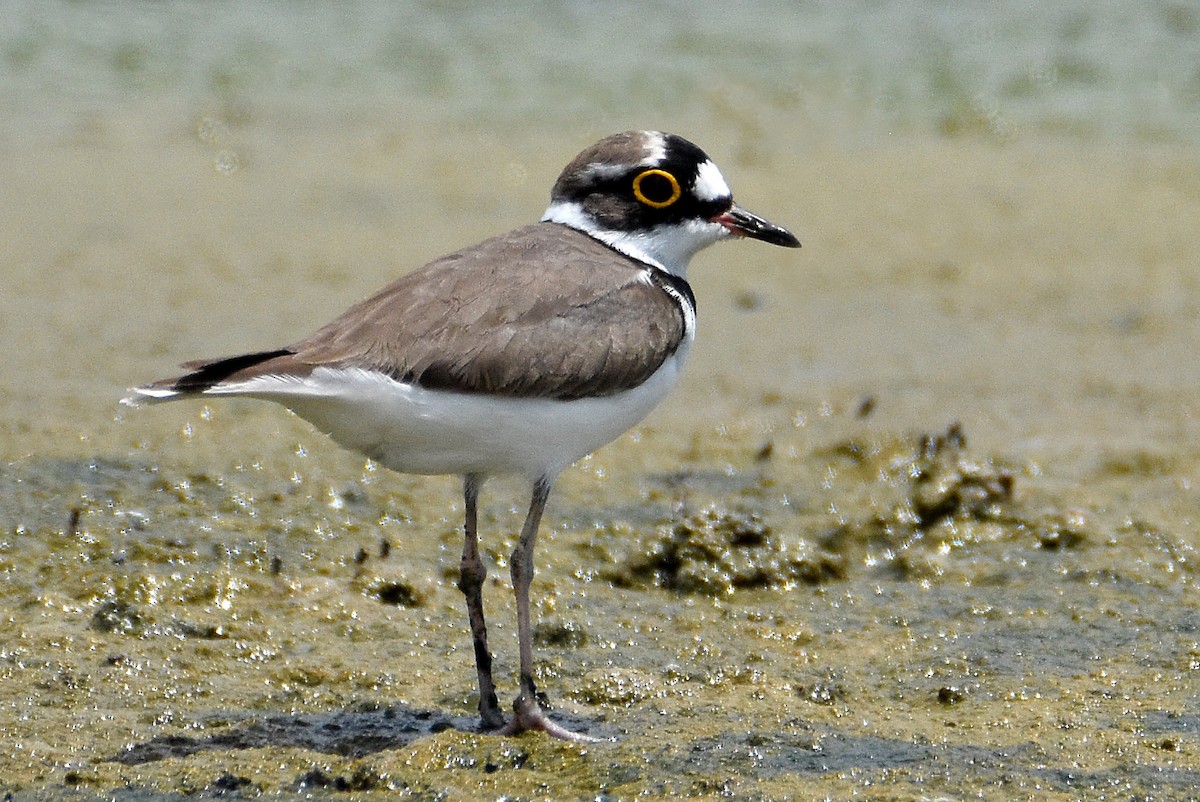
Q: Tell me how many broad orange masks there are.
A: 0